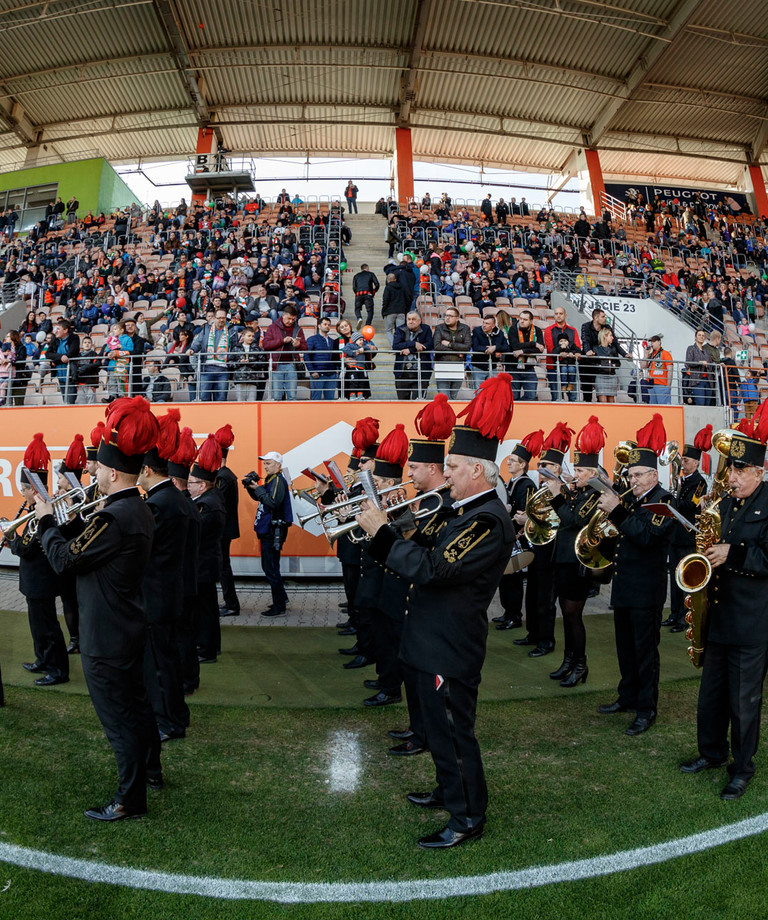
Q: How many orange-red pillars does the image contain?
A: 4